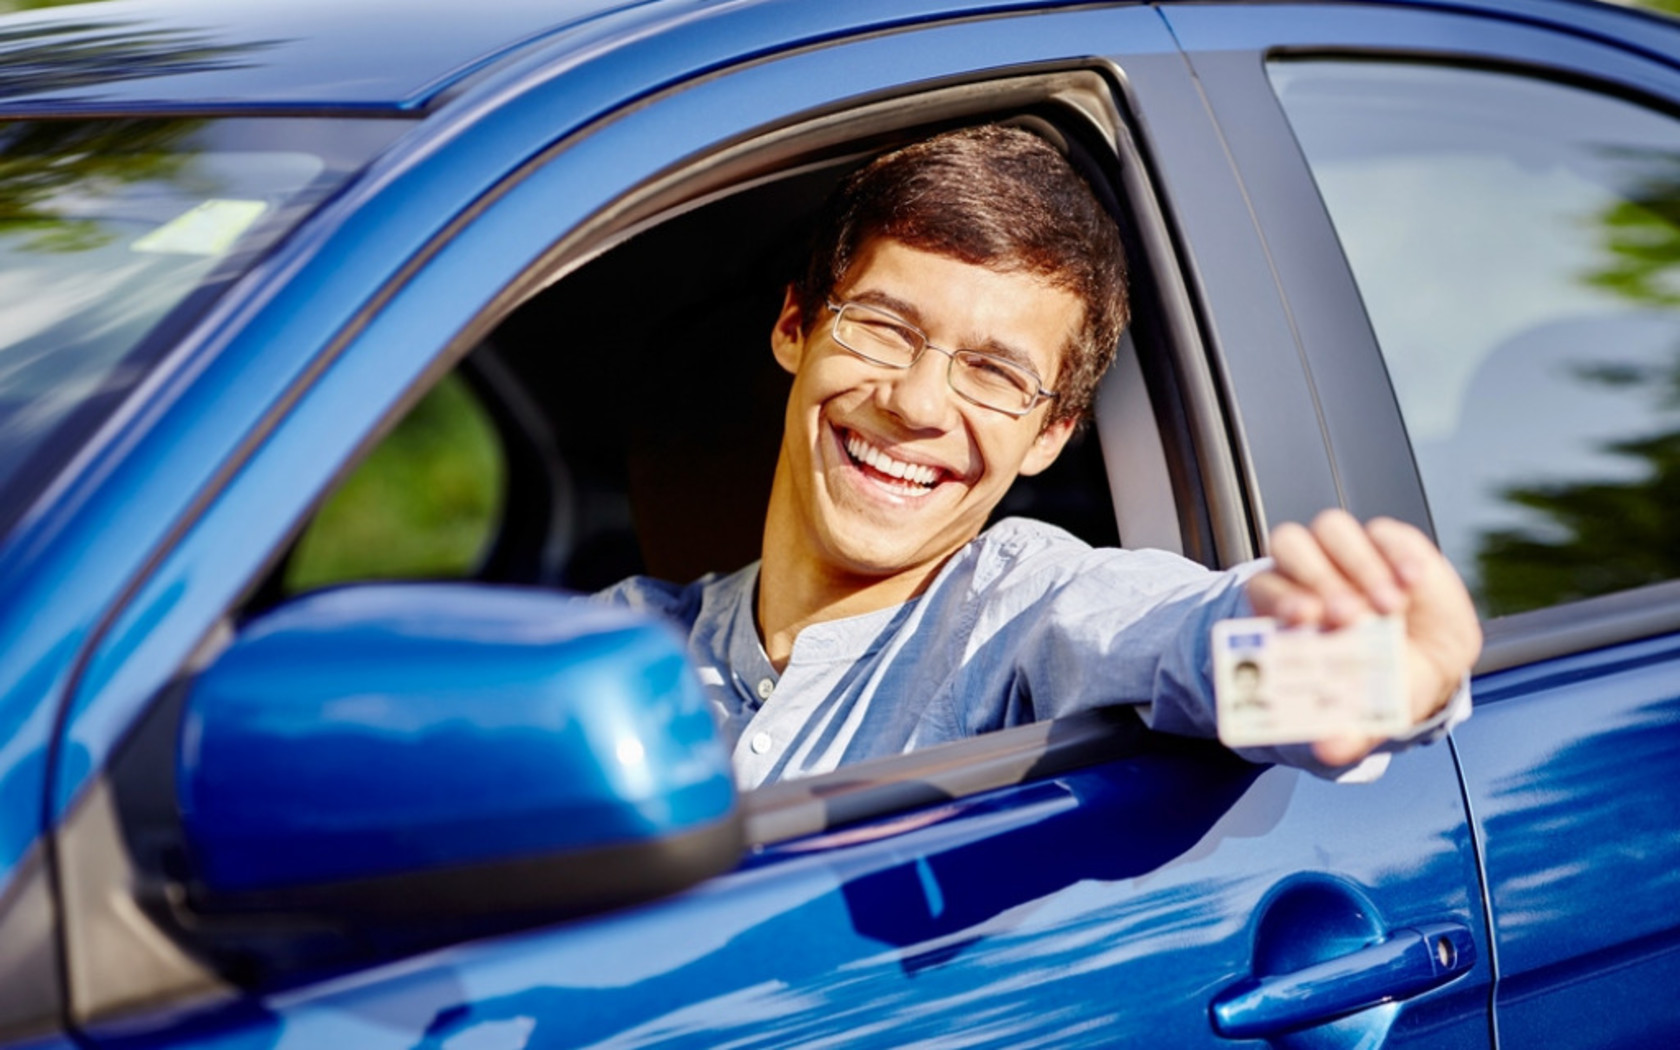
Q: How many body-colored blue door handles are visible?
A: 1